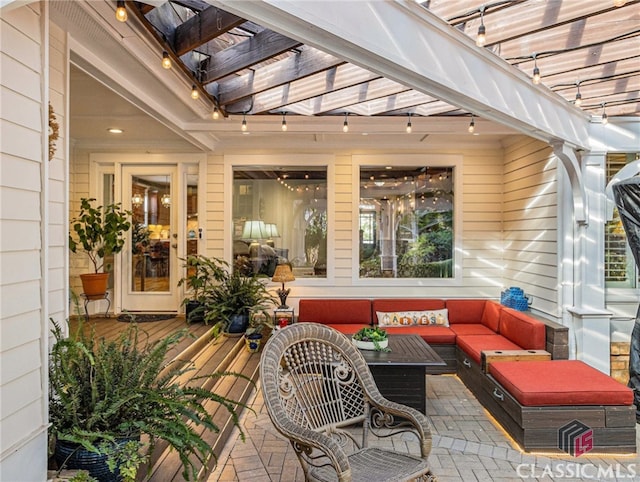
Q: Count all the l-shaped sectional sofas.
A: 1